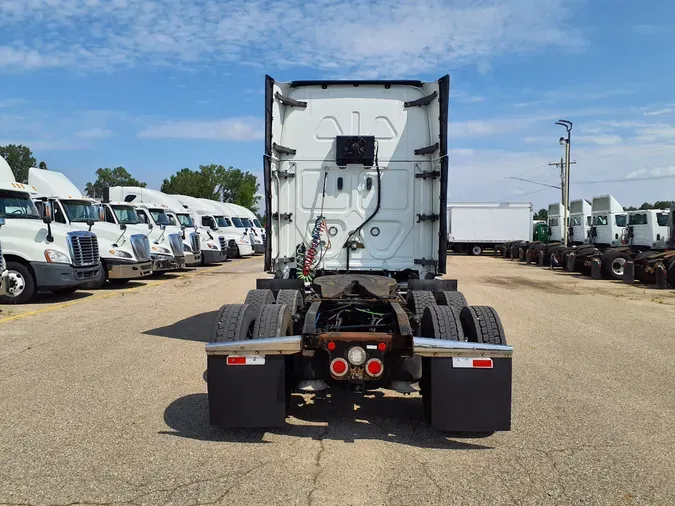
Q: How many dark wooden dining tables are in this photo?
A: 0